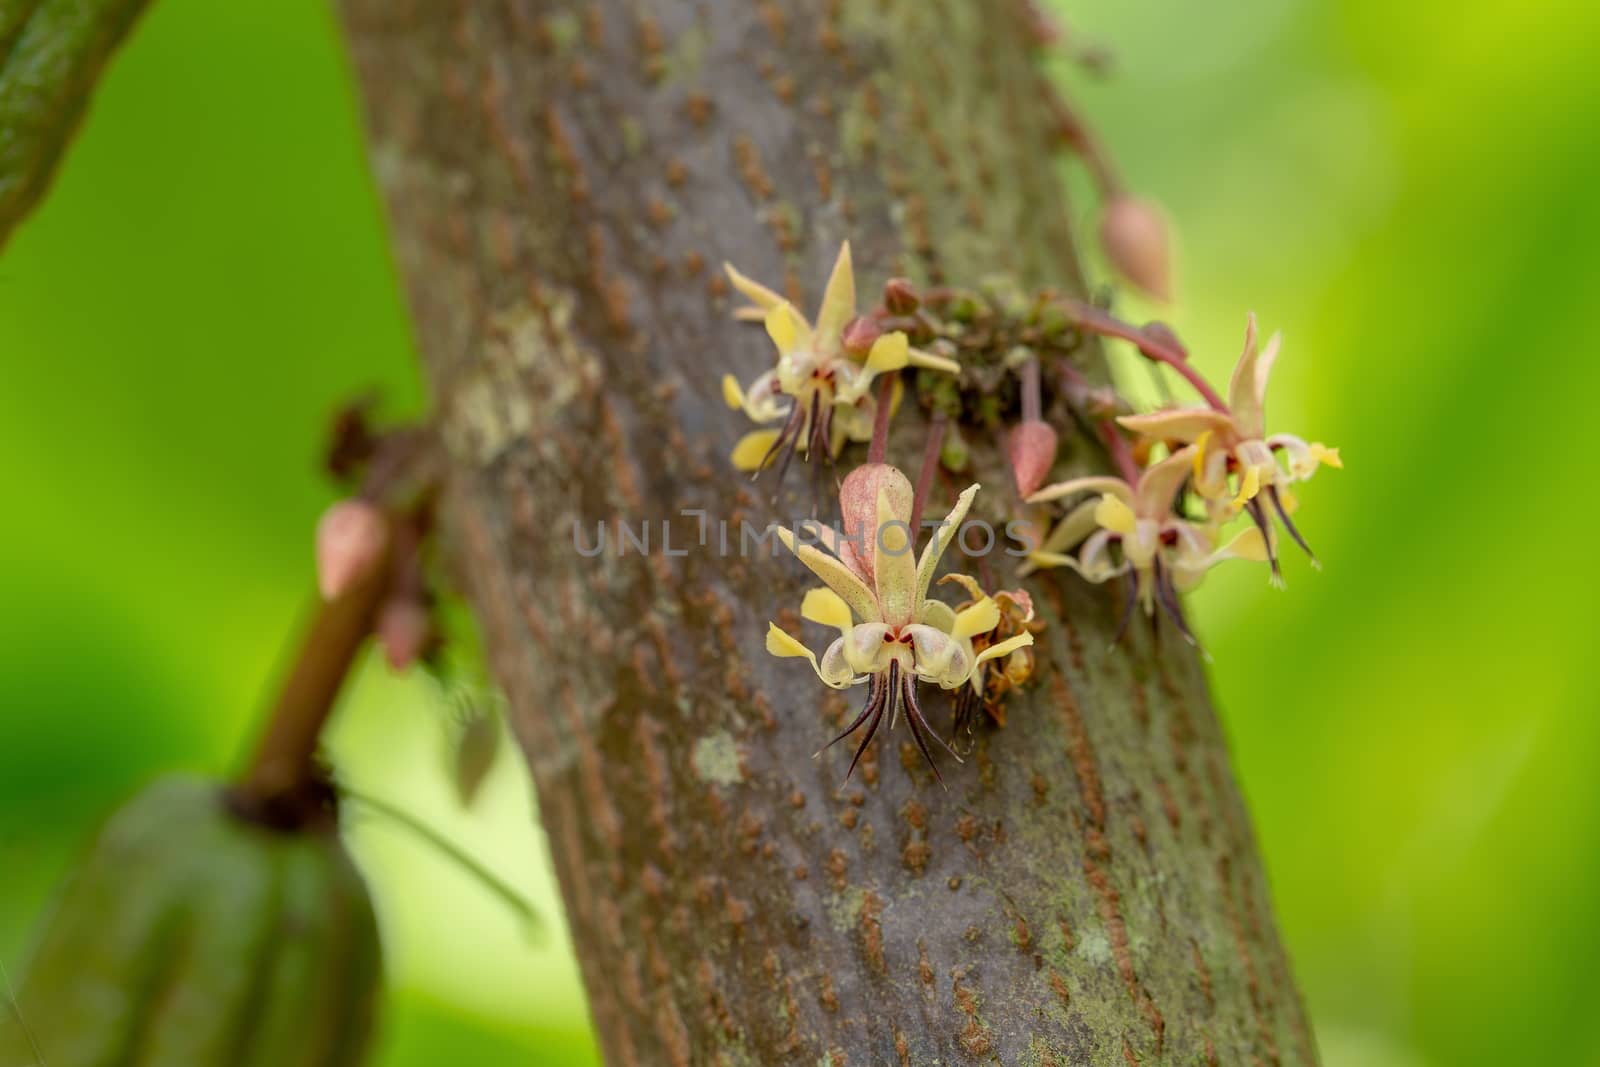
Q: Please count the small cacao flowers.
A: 4